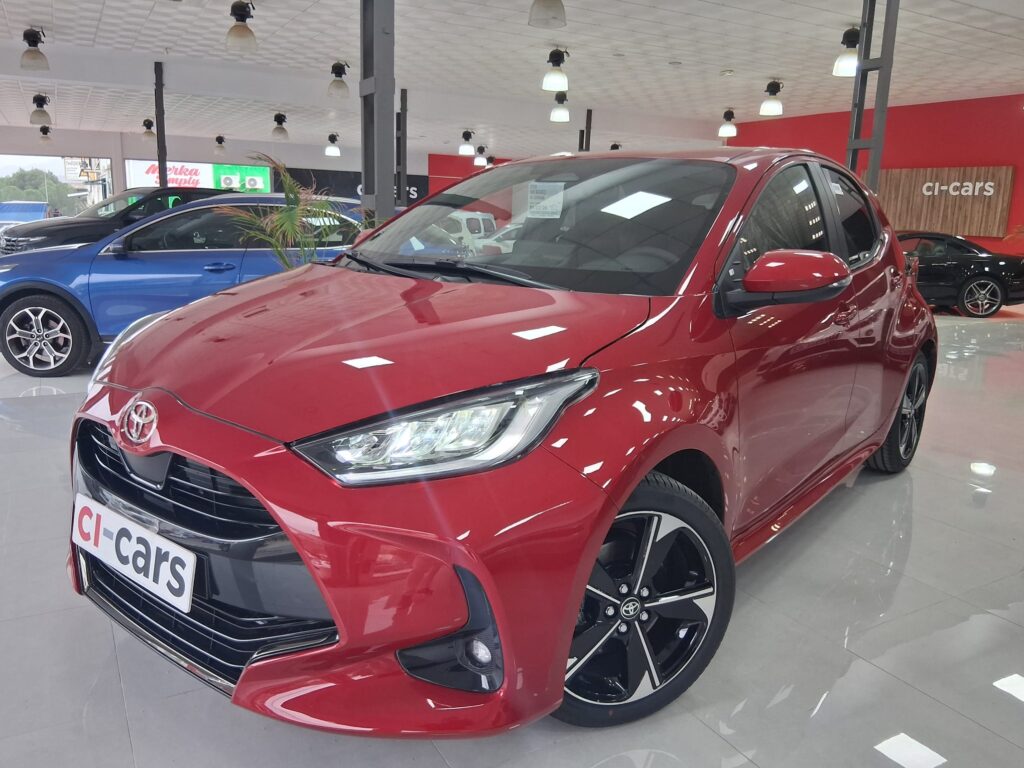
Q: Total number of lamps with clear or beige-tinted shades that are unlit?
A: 9